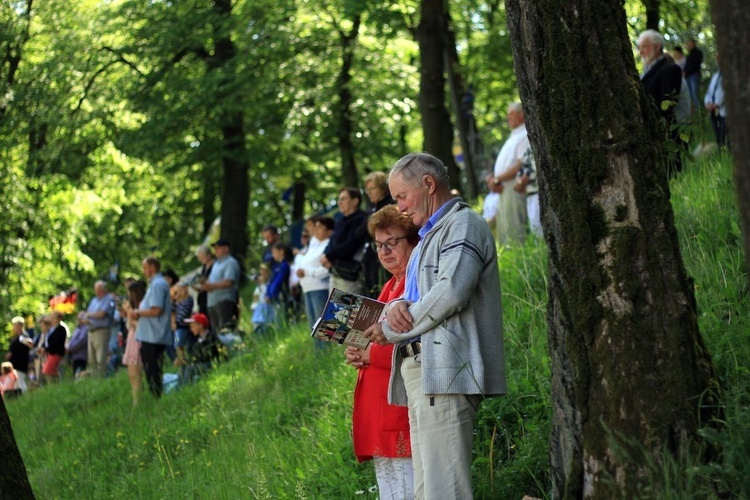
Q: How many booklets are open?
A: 1